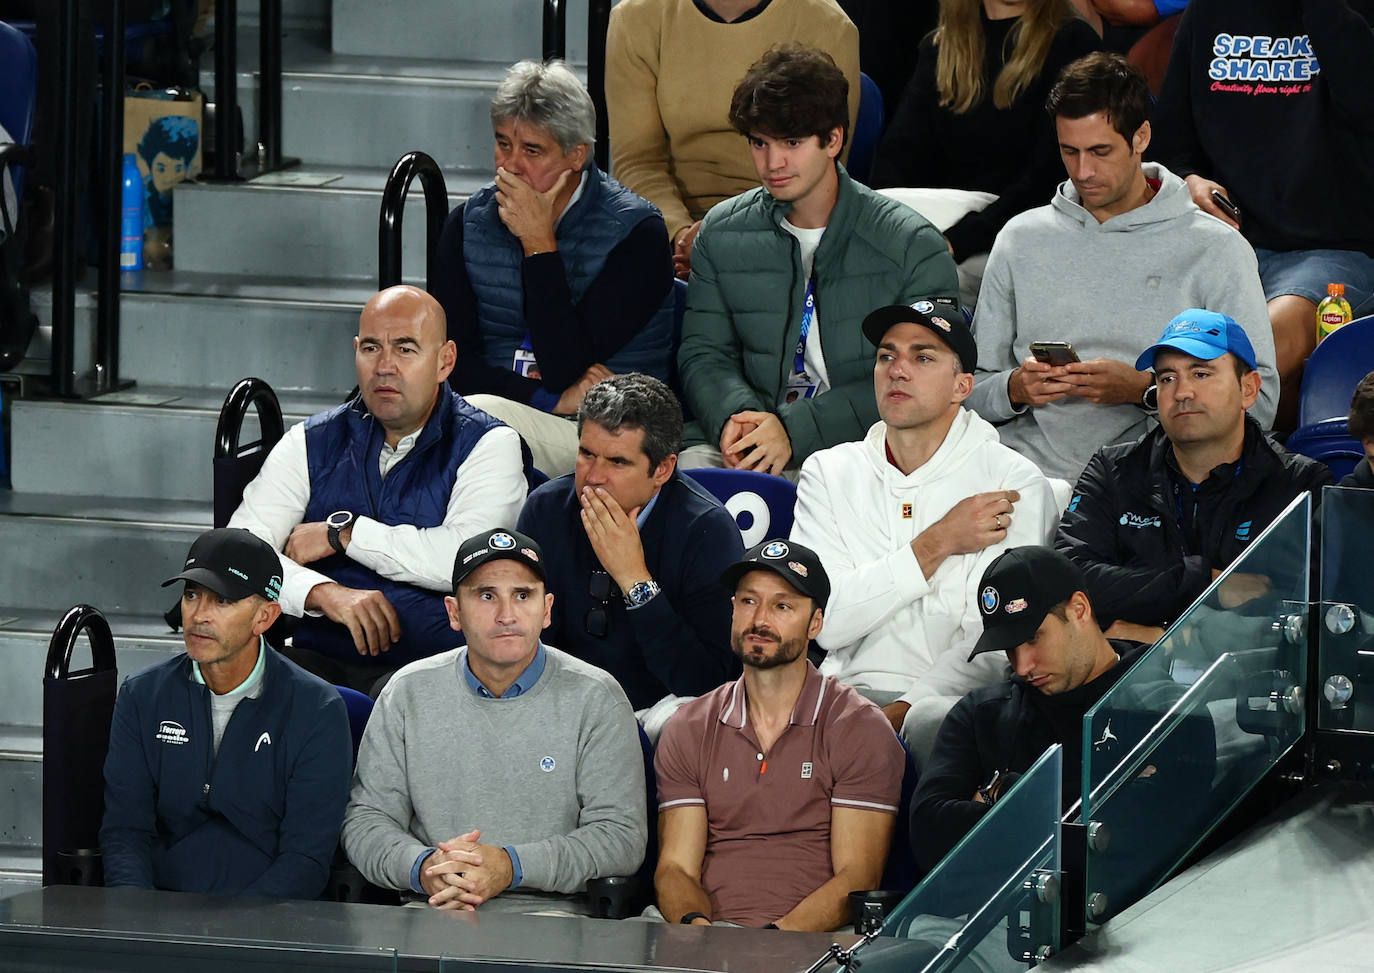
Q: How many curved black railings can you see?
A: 3